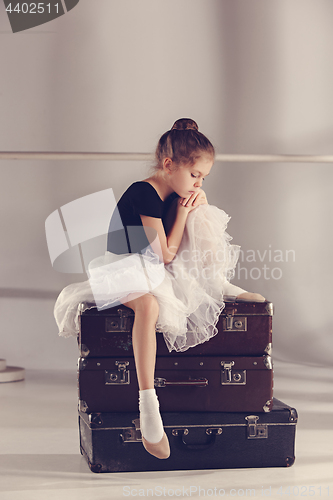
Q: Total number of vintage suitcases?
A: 3